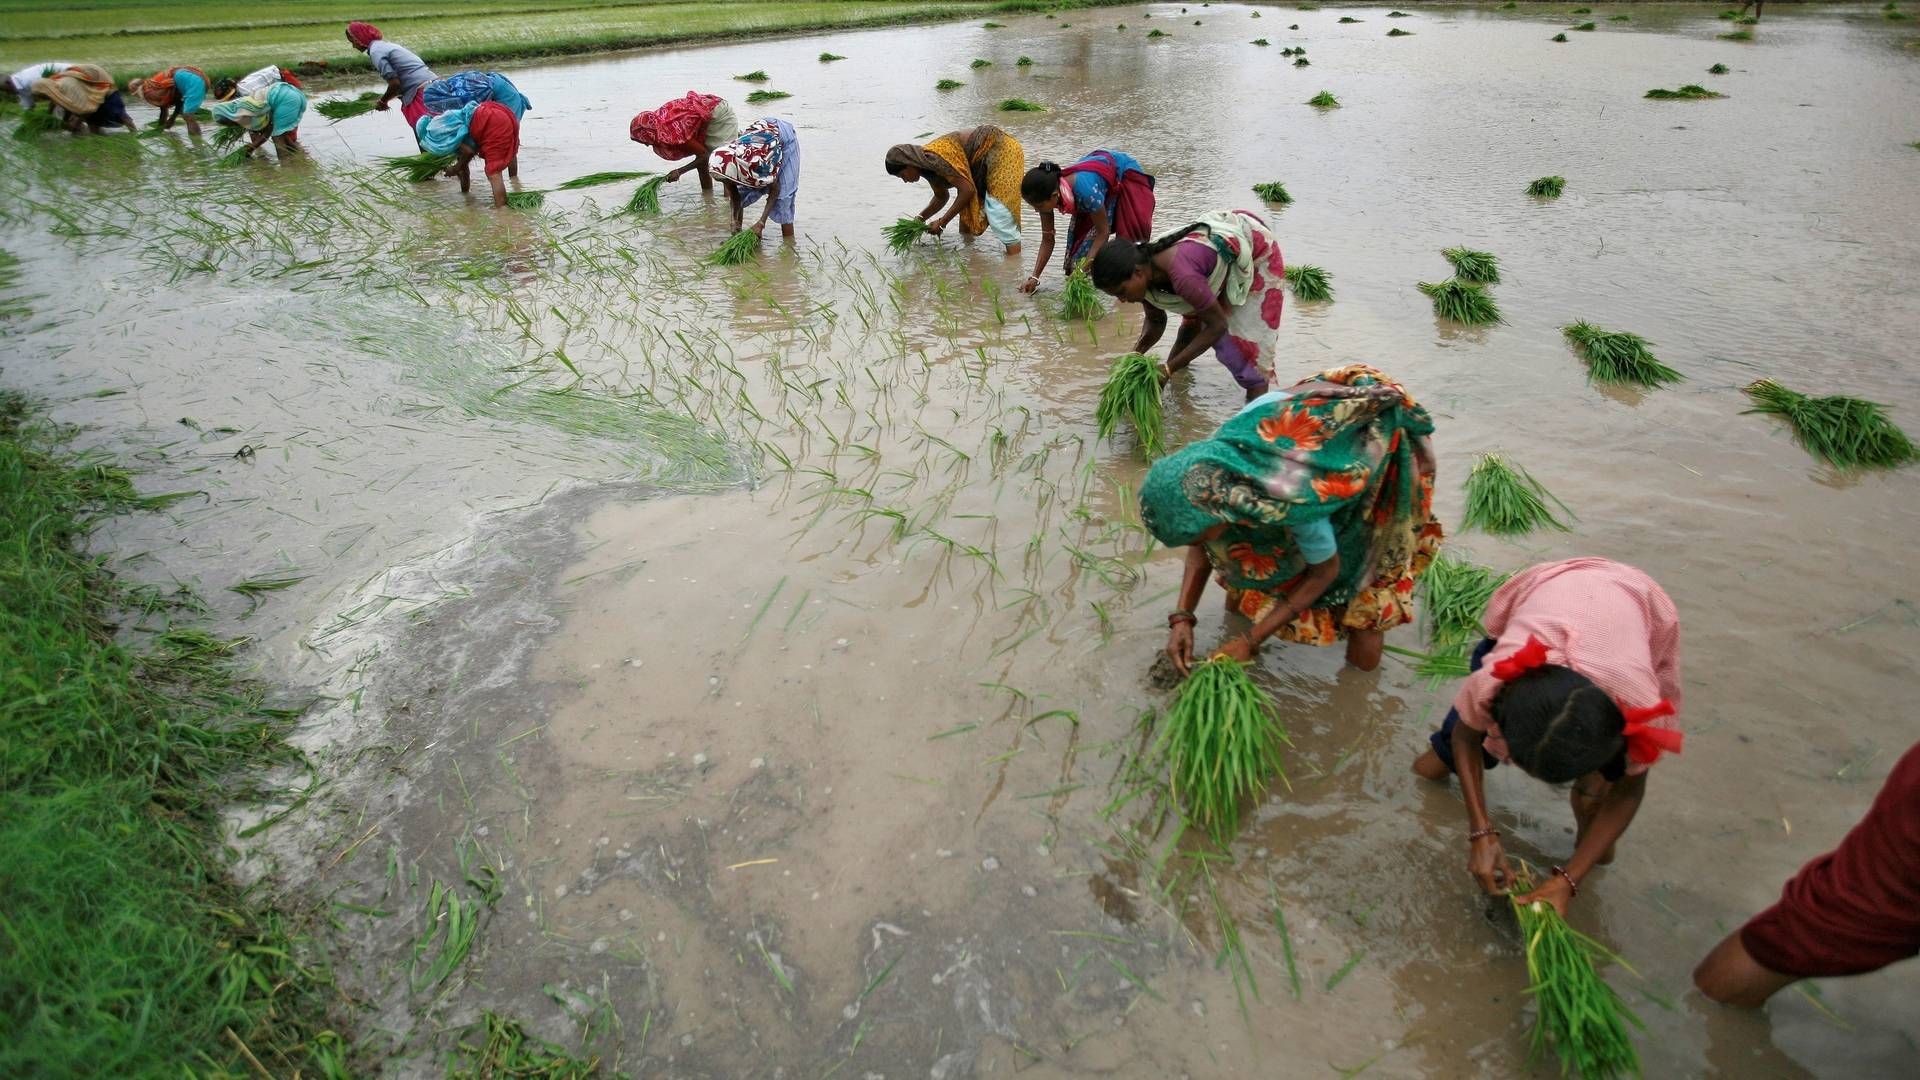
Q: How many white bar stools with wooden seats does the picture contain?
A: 0